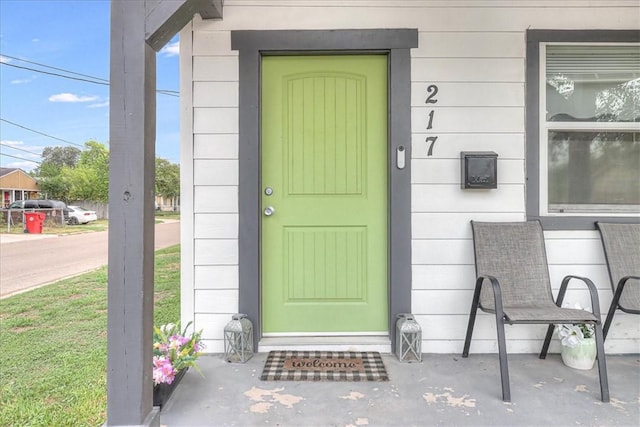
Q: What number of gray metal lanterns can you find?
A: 2